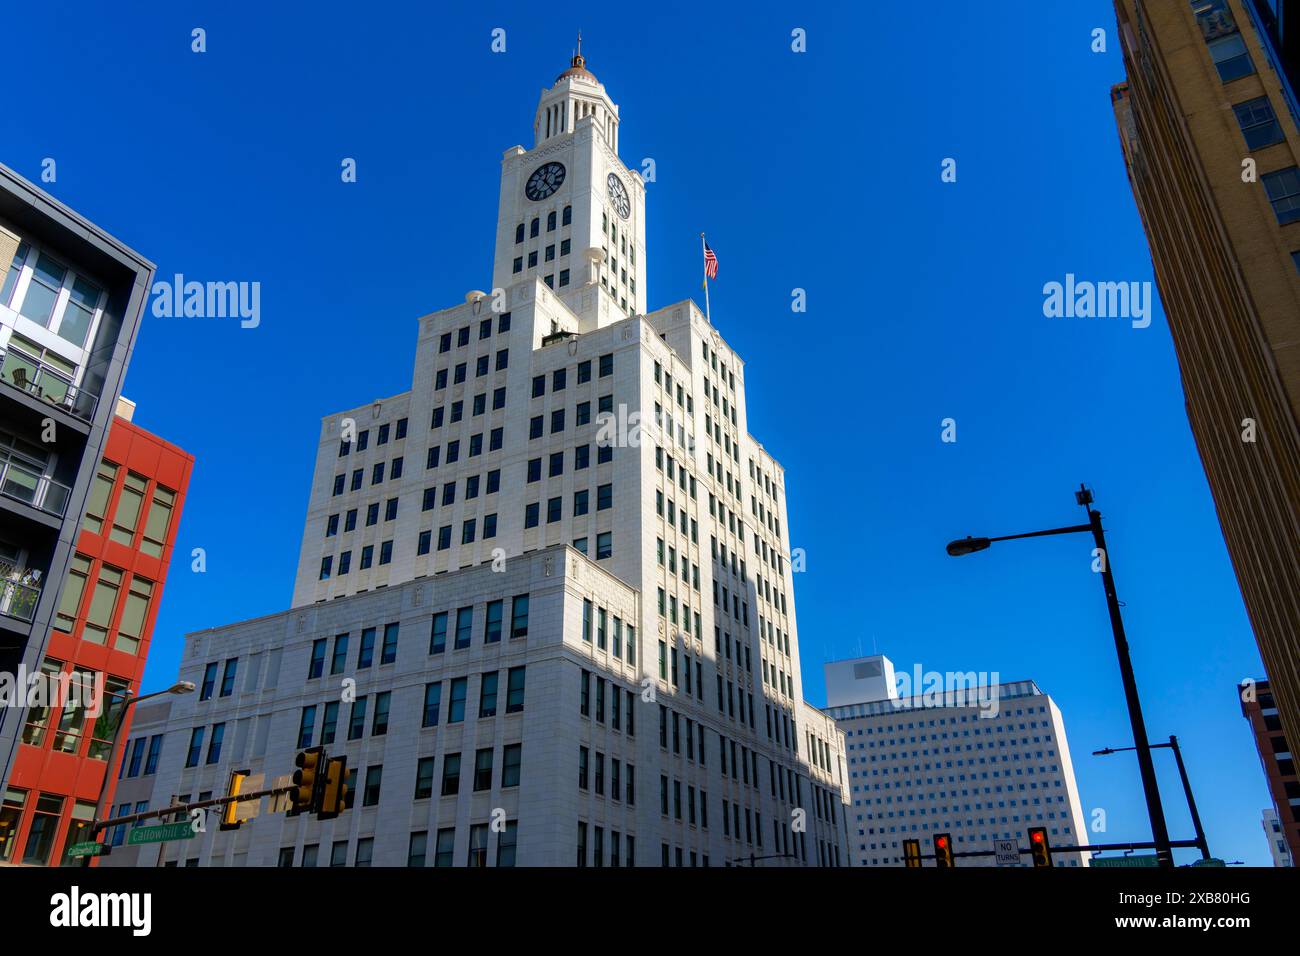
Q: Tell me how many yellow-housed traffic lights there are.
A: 6